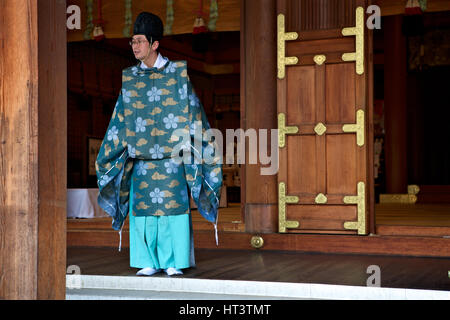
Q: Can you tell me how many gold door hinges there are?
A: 6